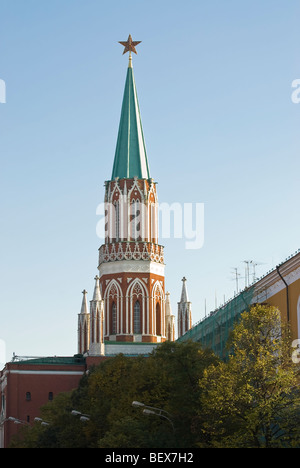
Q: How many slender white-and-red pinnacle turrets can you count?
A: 4